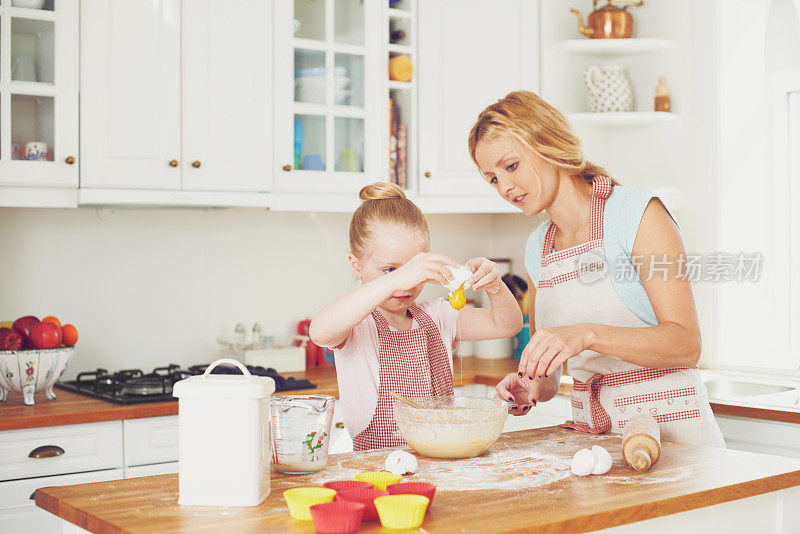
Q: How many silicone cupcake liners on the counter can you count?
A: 7